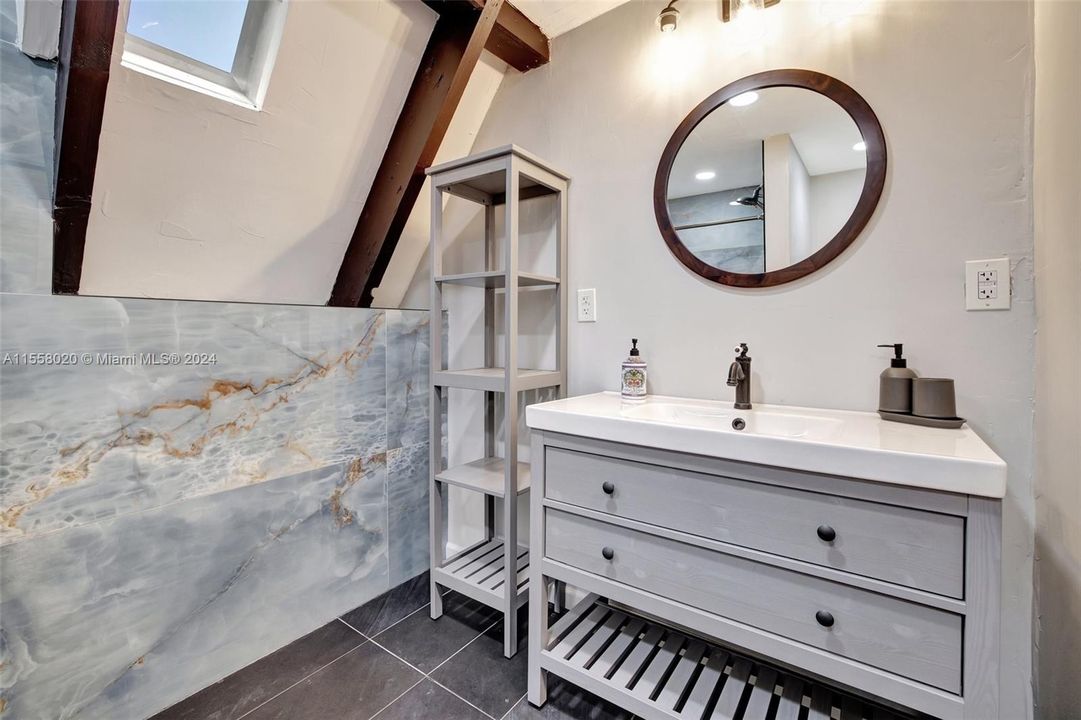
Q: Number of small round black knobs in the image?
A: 4